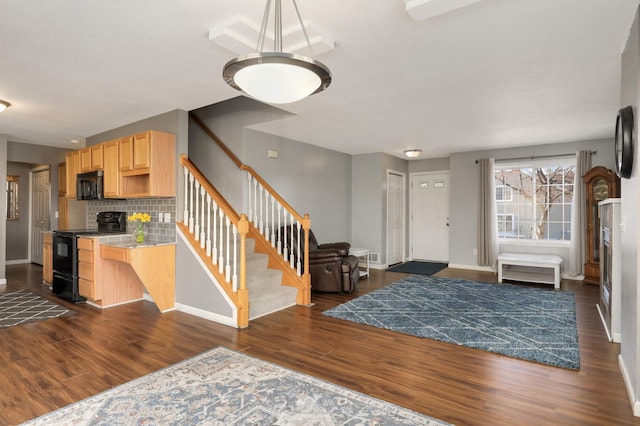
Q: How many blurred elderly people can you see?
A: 0